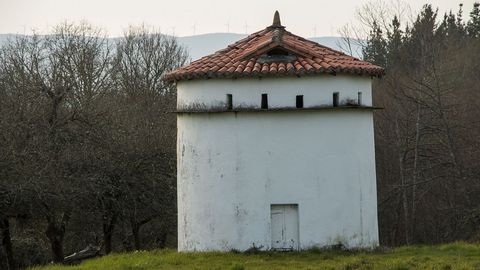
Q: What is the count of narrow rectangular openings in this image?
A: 5